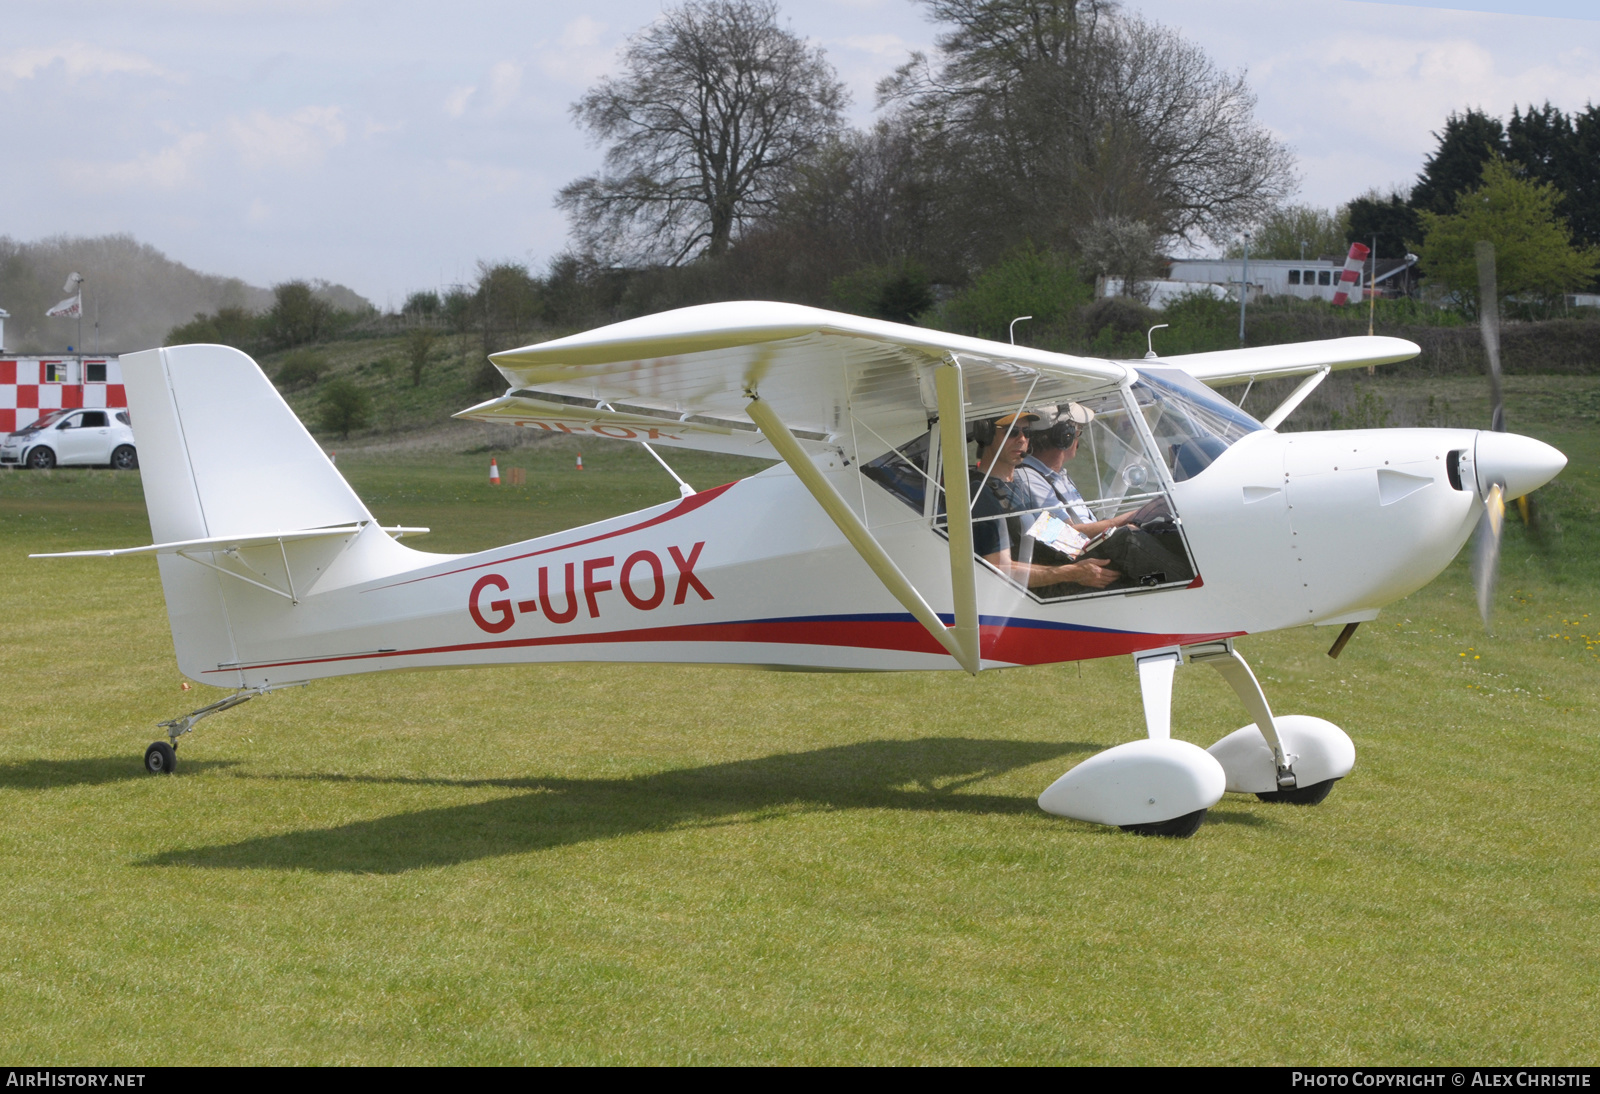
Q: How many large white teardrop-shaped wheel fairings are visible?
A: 2